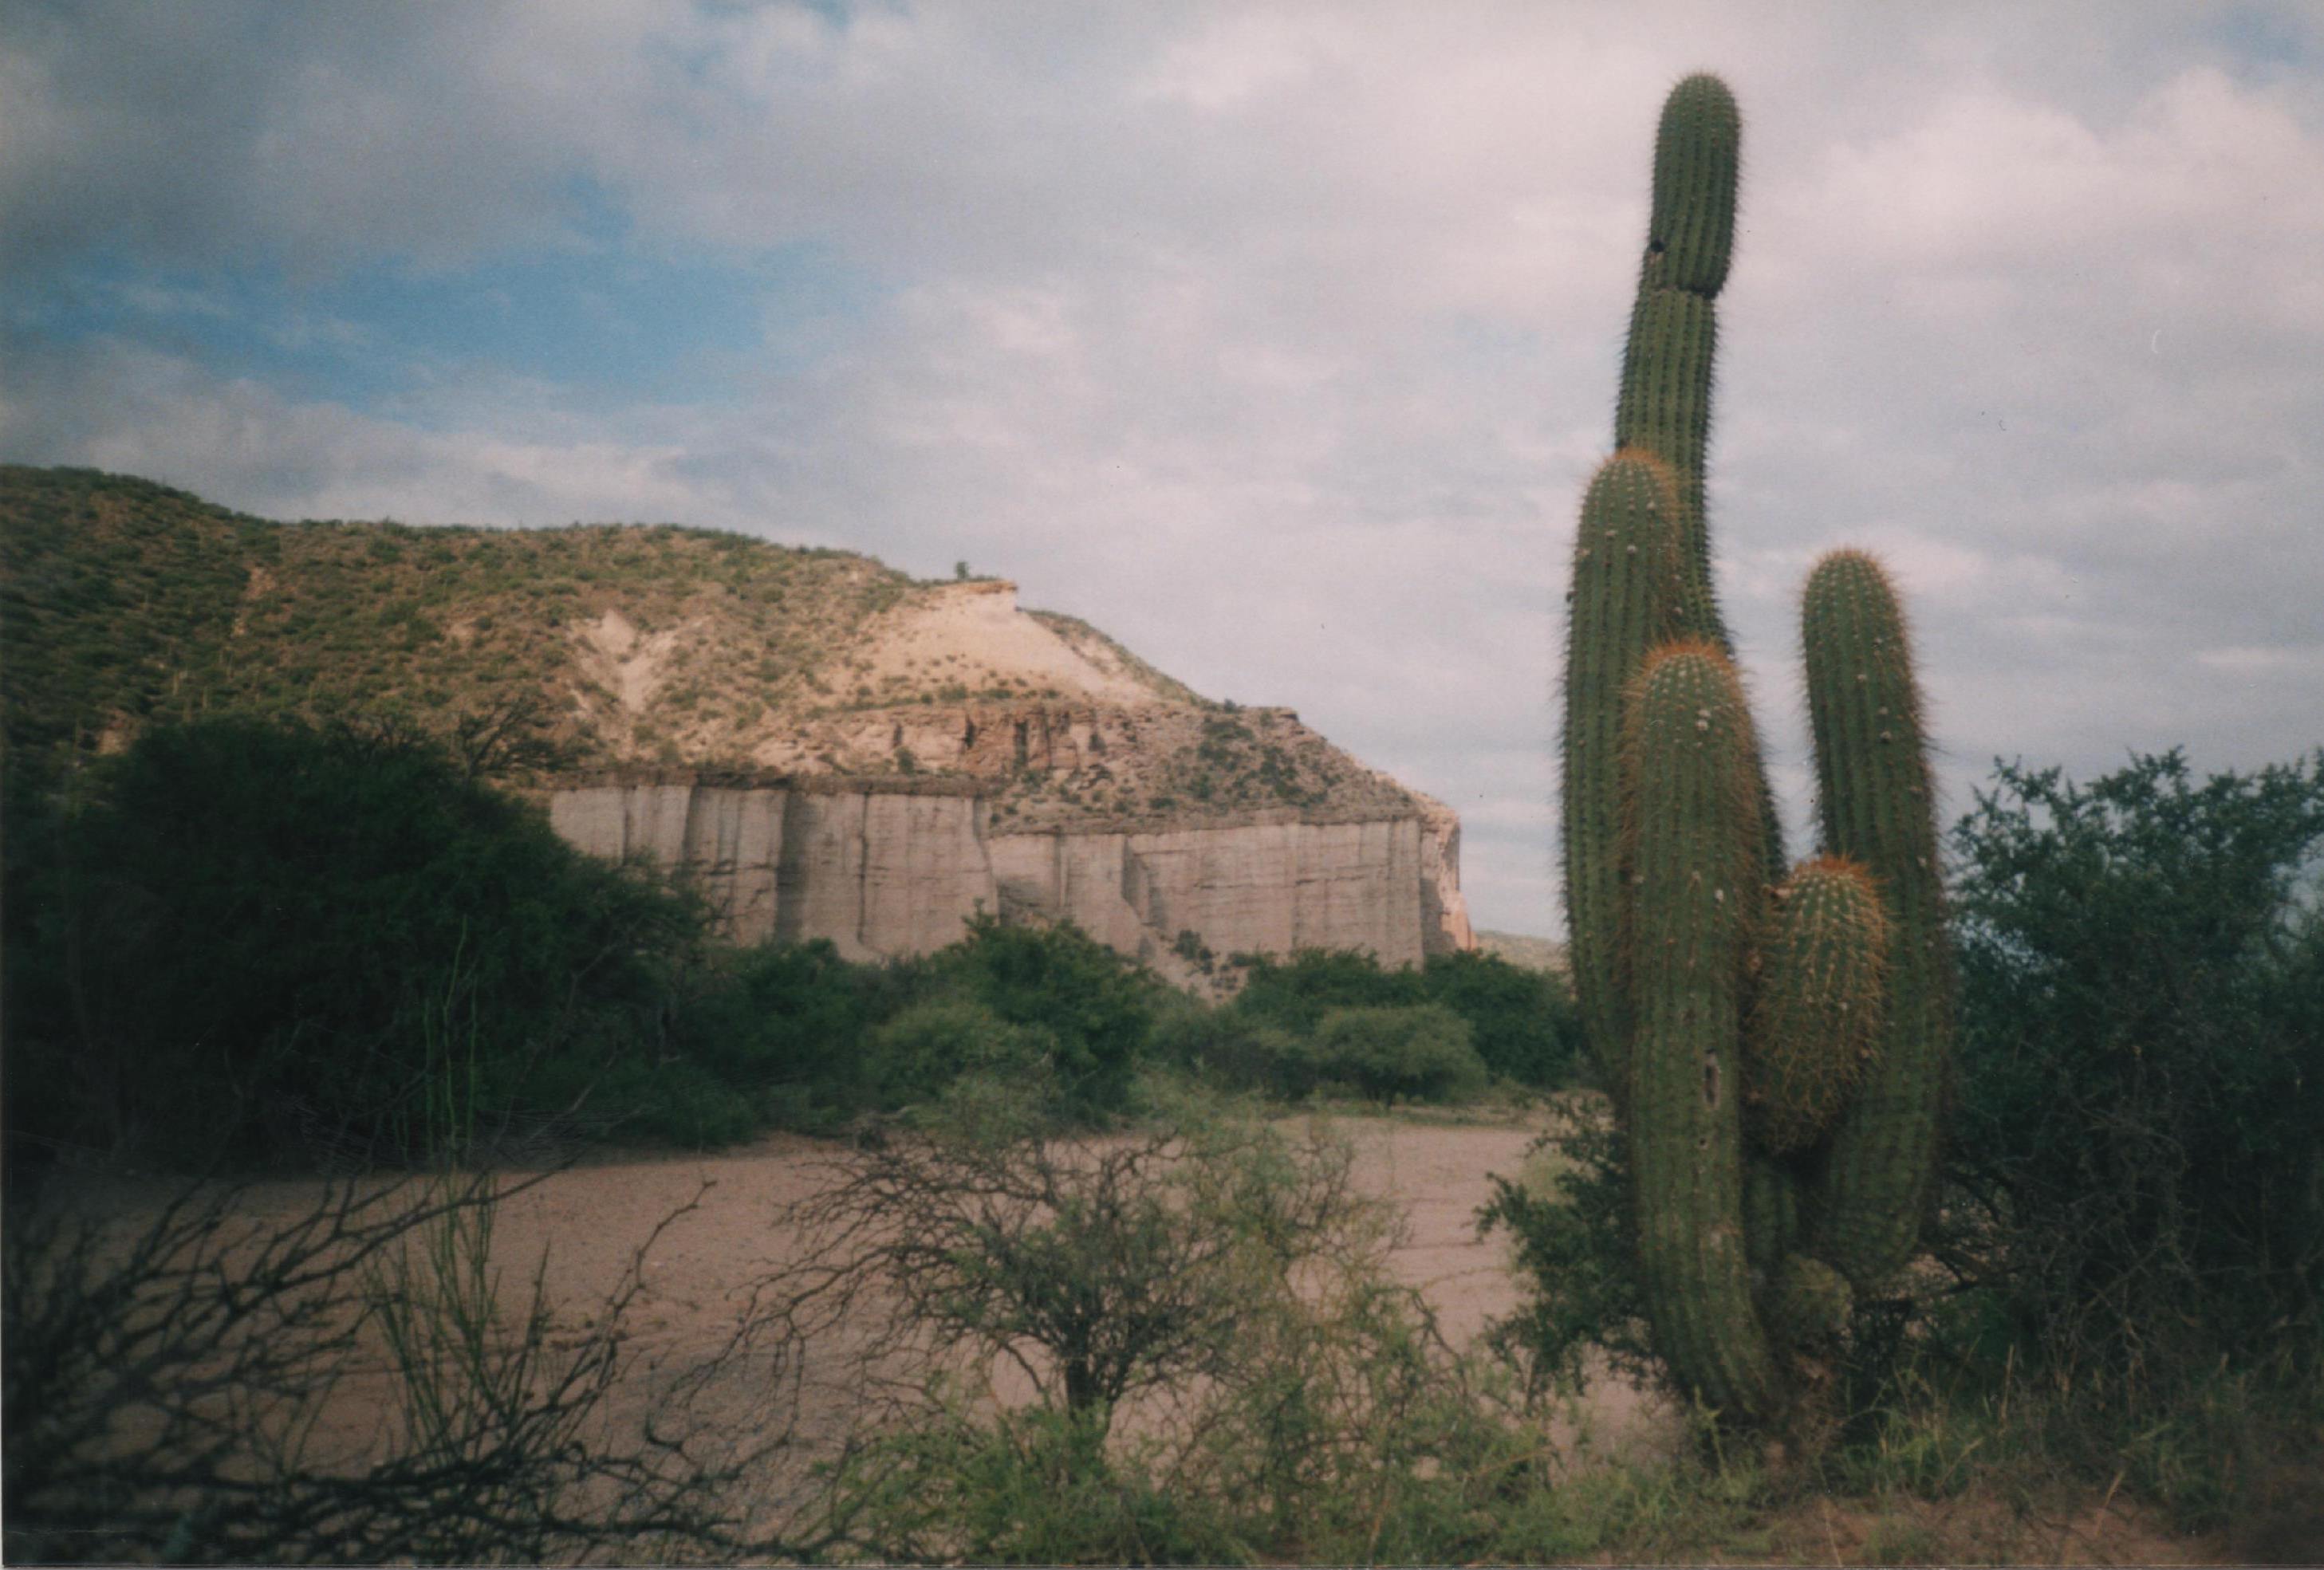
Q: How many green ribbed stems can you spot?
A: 5